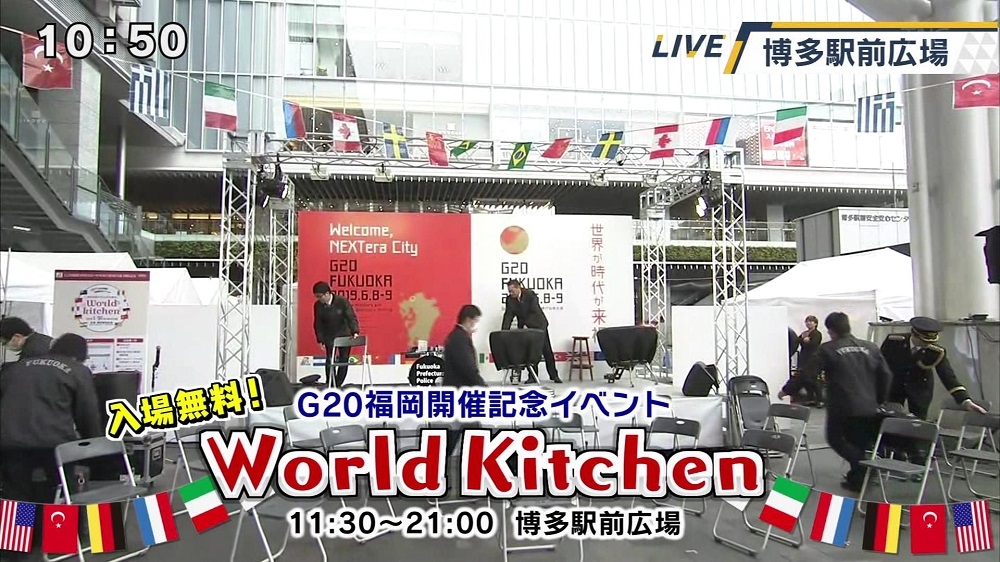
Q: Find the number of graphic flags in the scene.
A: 10